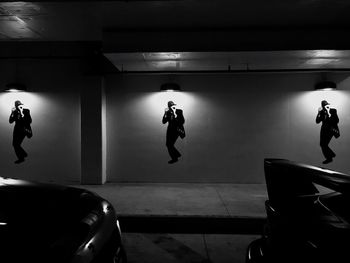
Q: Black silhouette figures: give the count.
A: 3